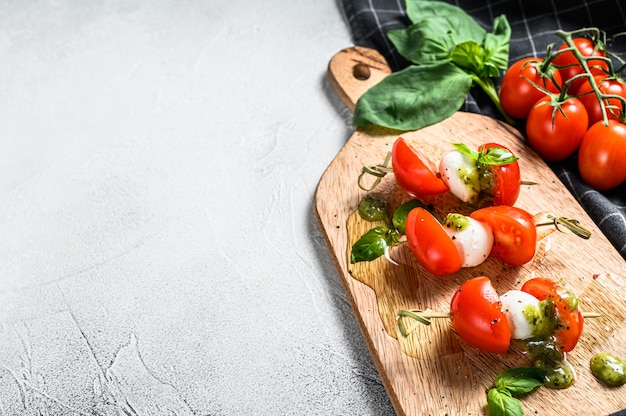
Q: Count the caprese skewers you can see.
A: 3